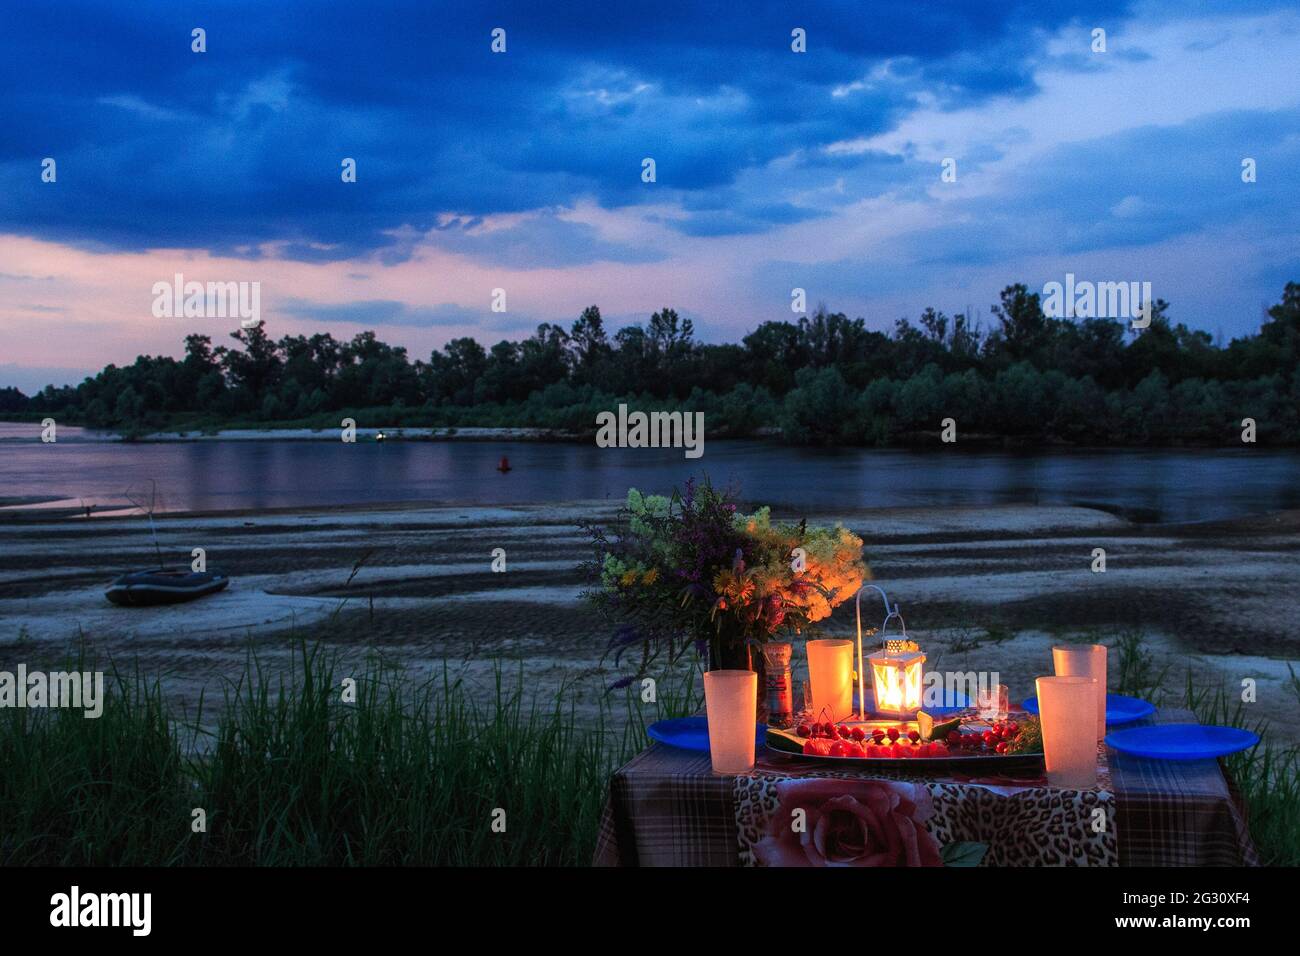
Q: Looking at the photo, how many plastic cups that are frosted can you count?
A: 4